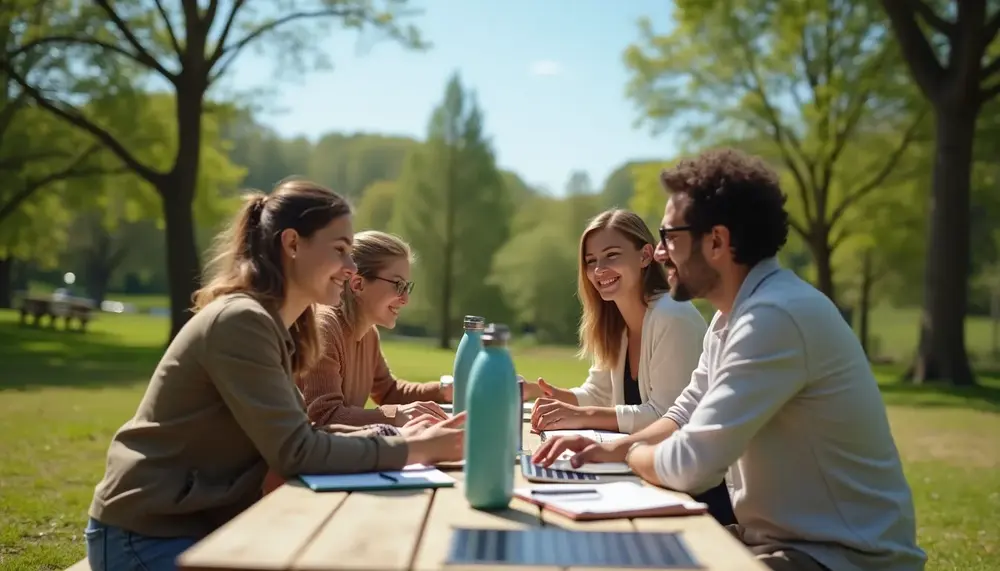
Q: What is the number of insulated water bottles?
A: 2